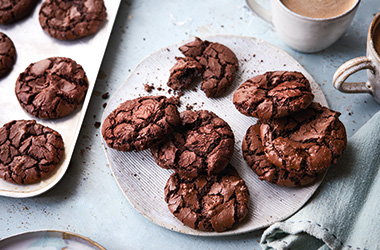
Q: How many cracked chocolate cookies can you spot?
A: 12